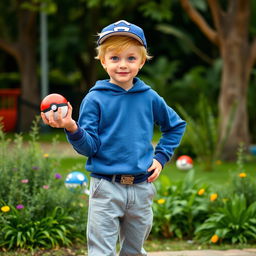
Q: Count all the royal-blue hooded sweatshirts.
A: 1